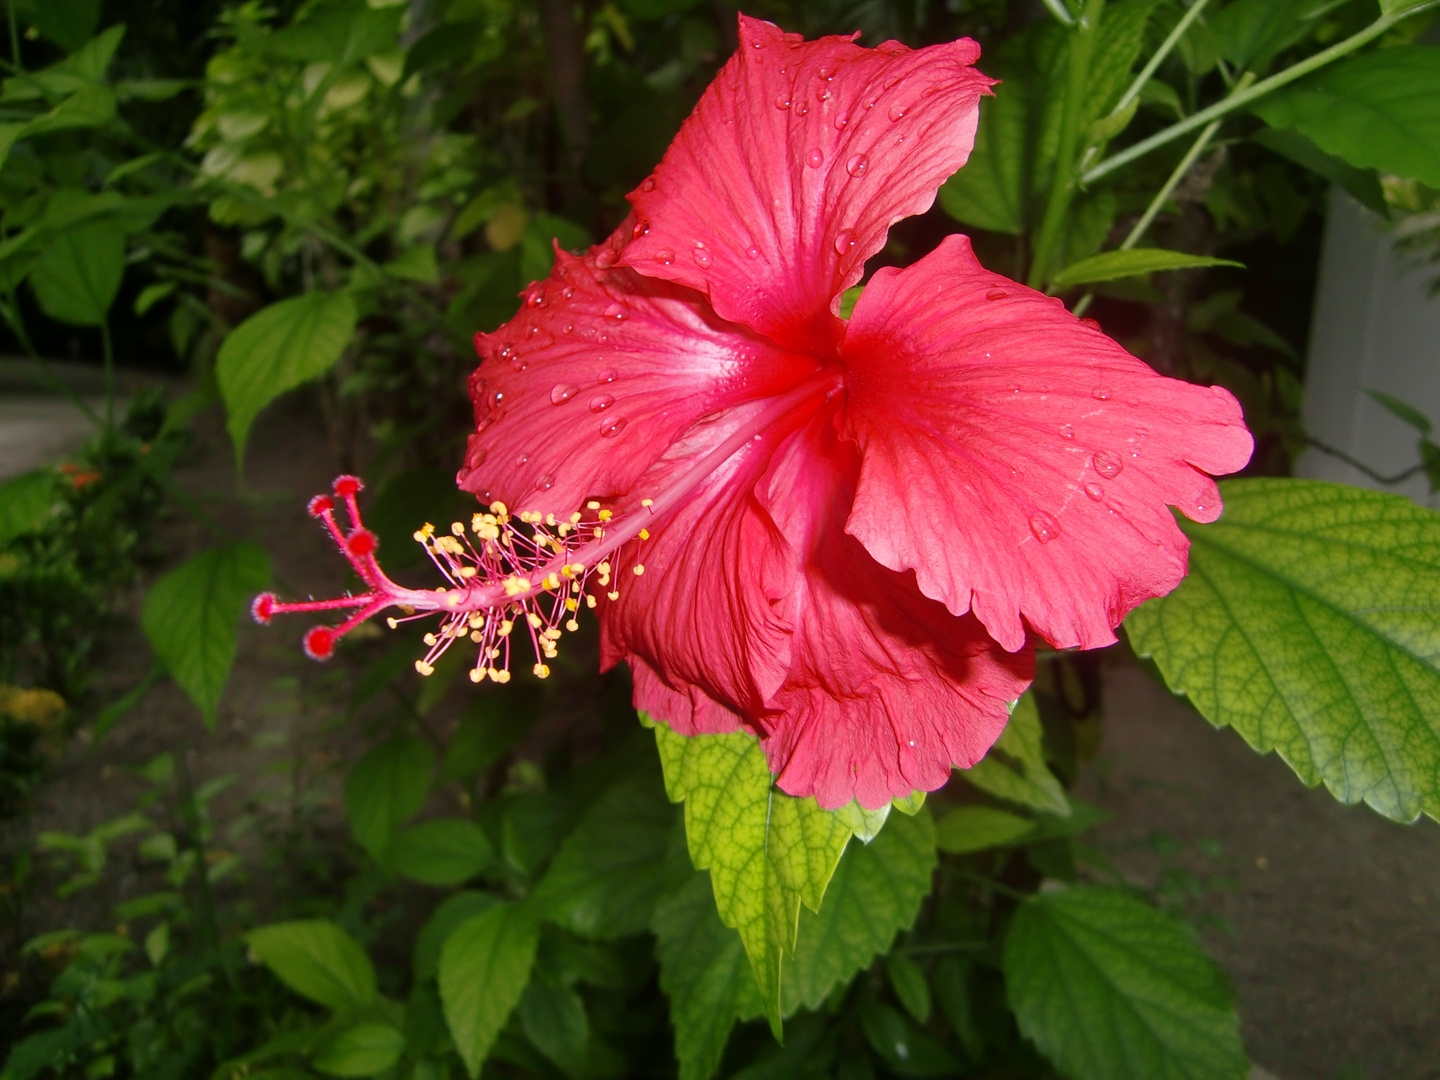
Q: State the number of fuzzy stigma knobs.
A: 5